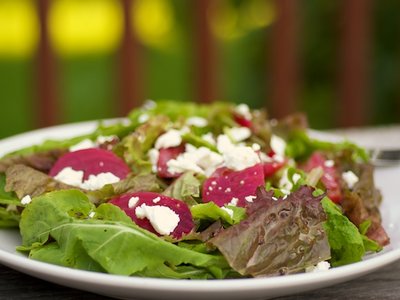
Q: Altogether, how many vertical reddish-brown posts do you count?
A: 5